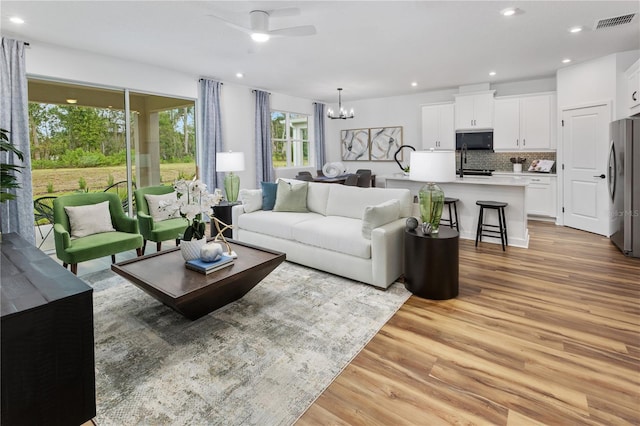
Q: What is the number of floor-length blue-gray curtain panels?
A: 4